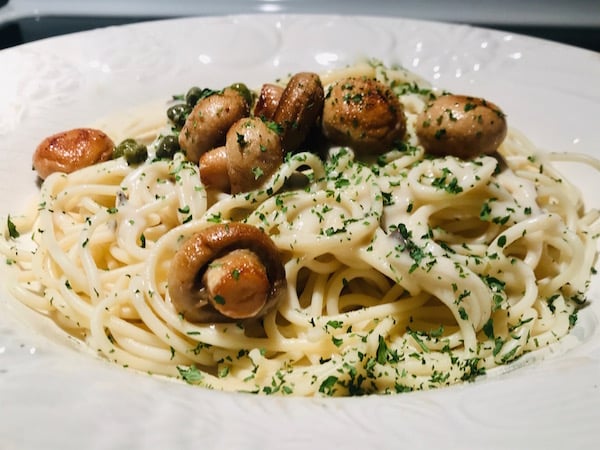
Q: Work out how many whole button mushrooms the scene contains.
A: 7